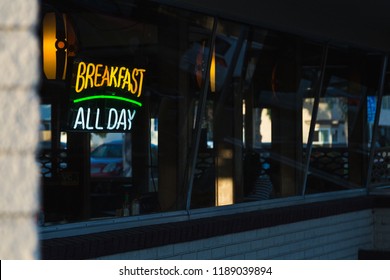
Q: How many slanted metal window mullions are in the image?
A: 3